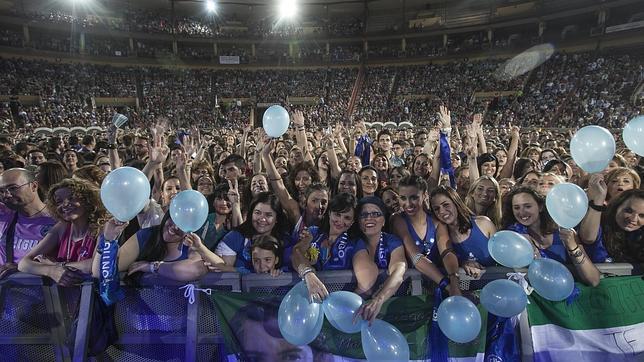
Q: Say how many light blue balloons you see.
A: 13